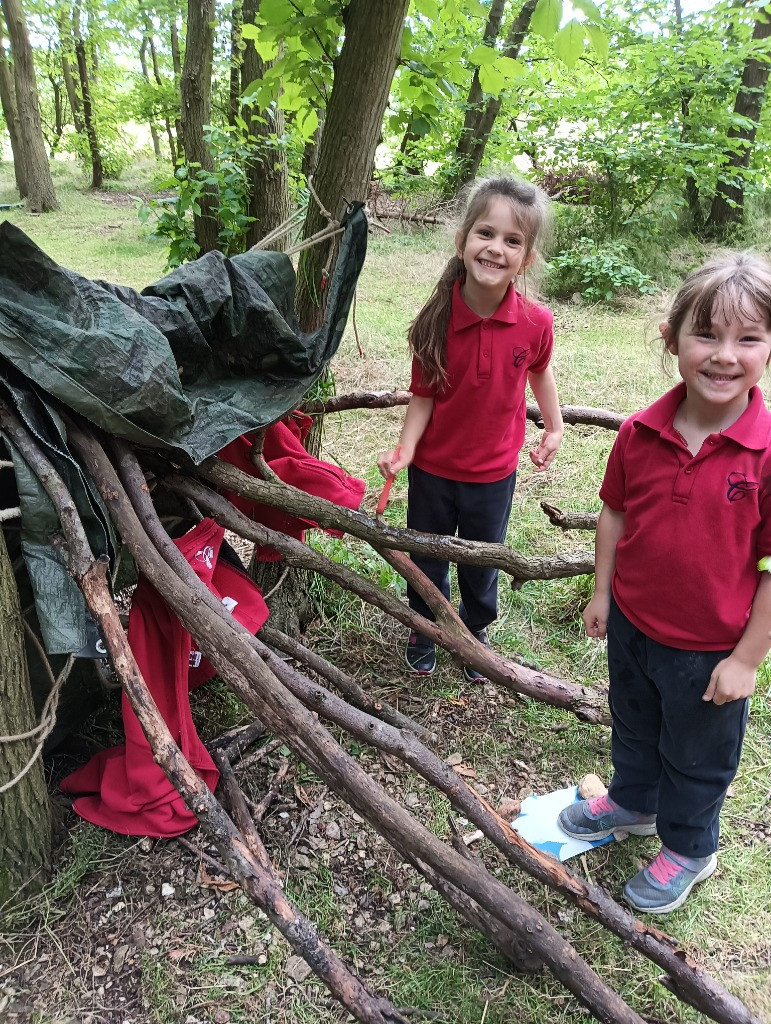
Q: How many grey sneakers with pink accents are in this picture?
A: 2